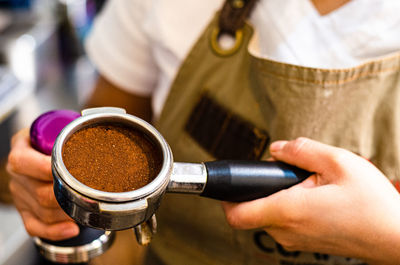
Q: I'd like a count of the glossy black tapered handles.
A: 1